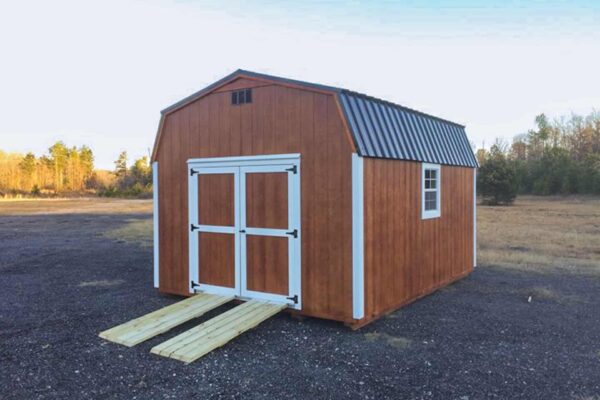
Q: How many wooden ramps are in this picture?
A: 2